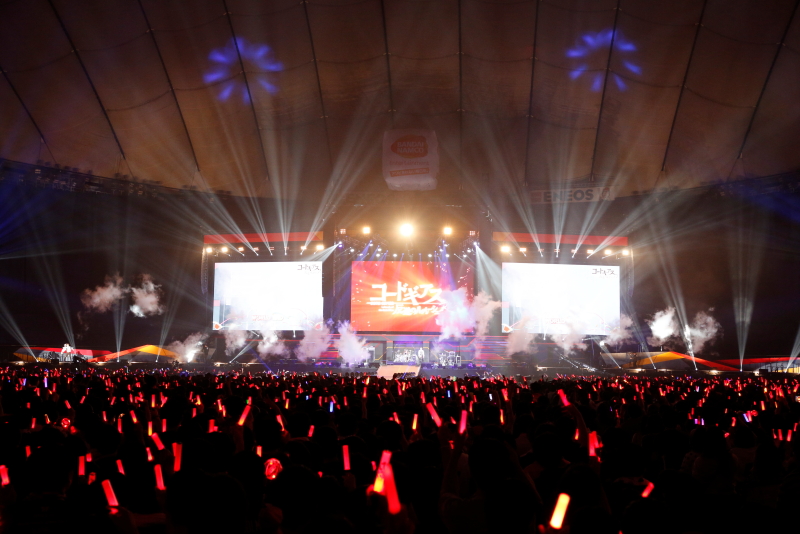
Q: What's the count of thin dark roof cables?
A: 11